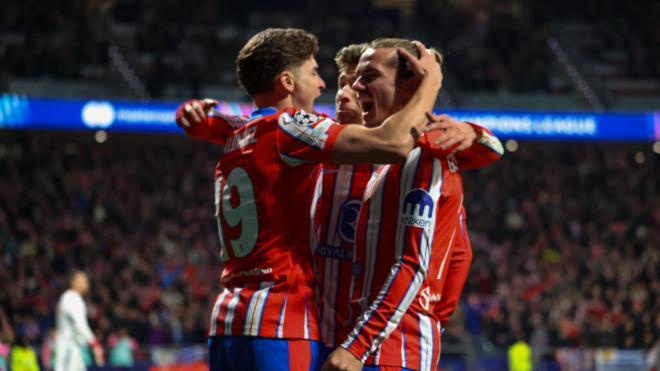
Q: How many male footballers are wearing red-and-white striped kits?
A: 3